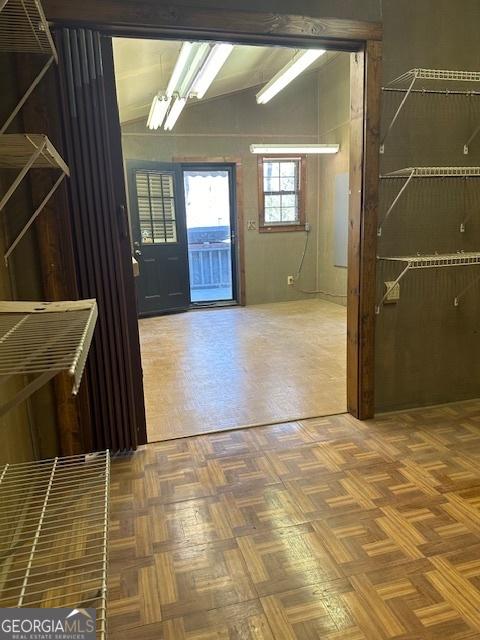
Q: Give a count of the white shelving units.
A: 7